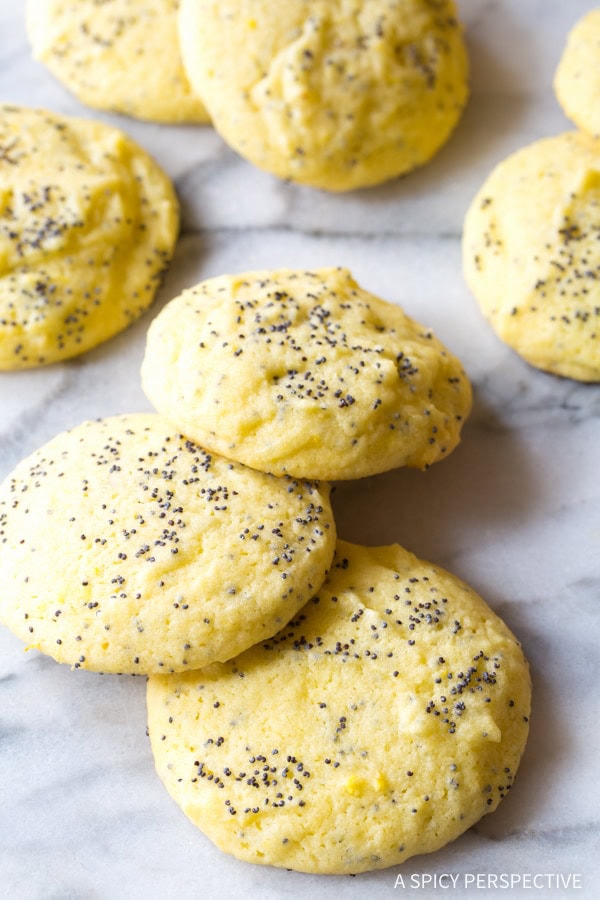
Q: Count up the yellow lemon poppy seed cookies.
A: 8